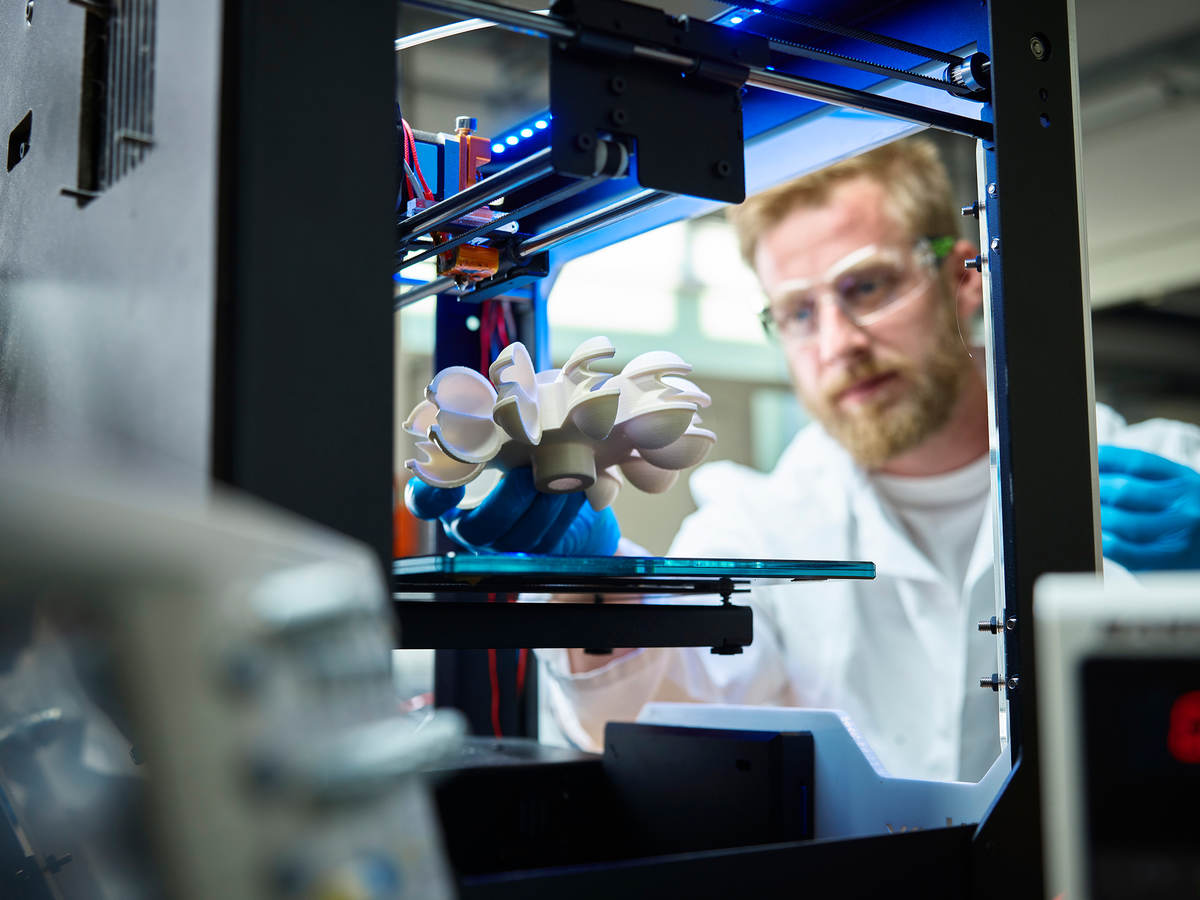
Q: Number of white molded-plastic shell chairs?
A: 0